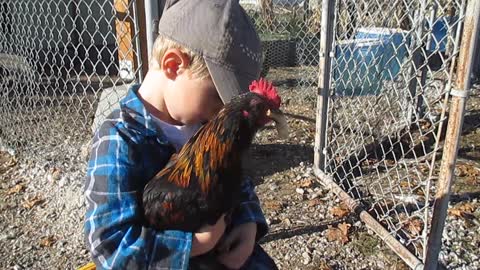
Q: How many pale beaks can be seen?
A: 1